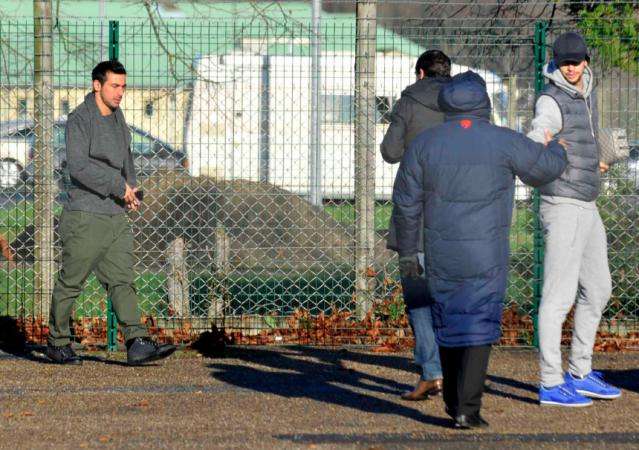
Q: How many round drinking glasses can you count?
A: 0